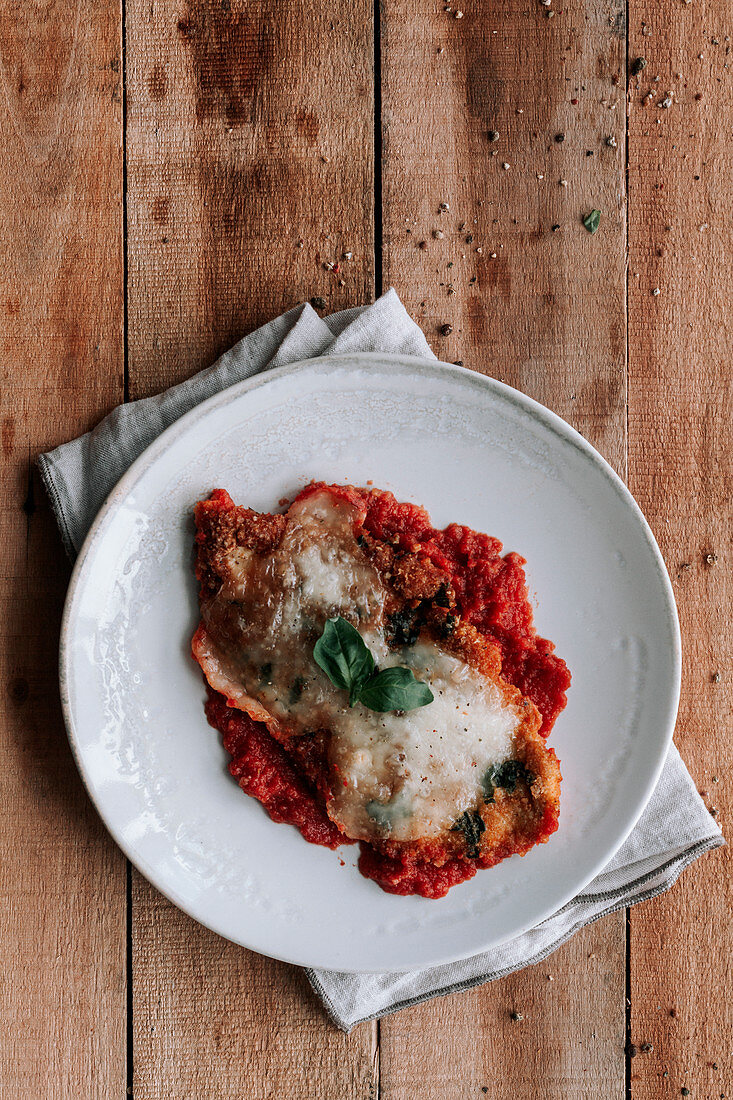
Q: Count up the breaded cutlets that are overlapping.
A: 2